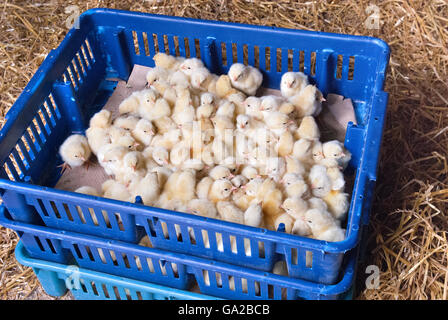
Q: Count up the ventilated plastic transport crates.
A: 3